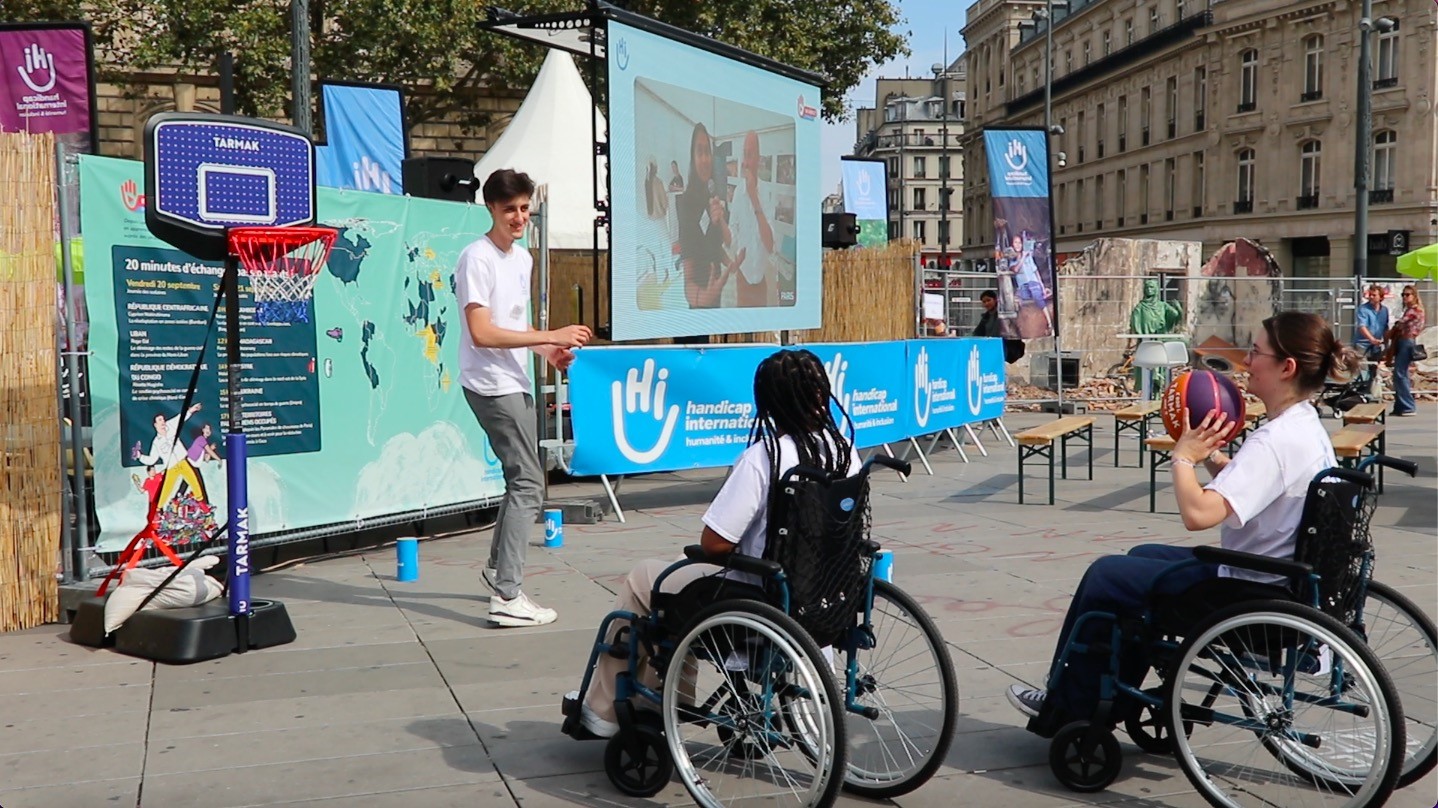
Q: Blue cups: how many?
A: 3